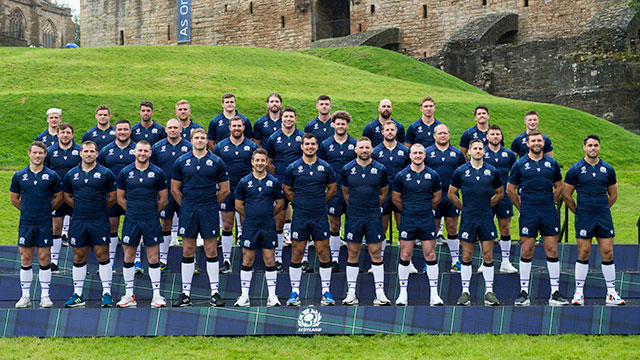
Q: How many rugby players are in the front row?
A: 11